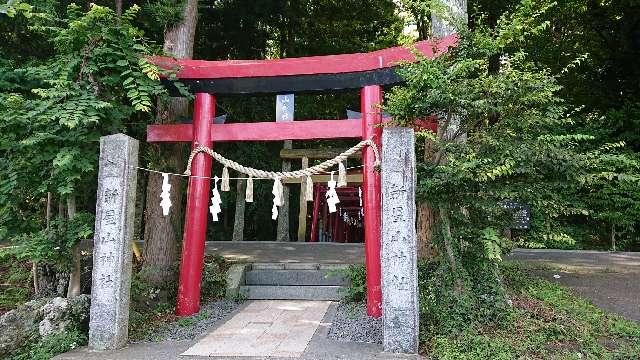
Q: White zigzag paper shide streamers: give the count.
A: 4